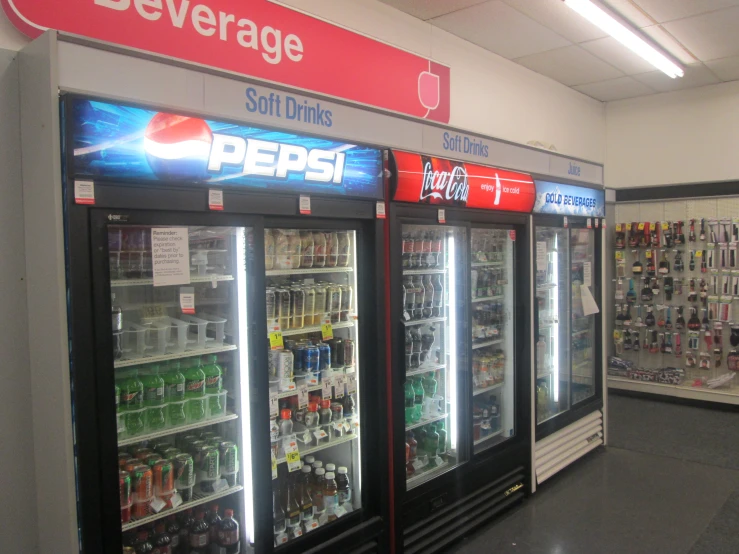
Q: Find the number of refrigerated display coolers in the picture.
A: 3